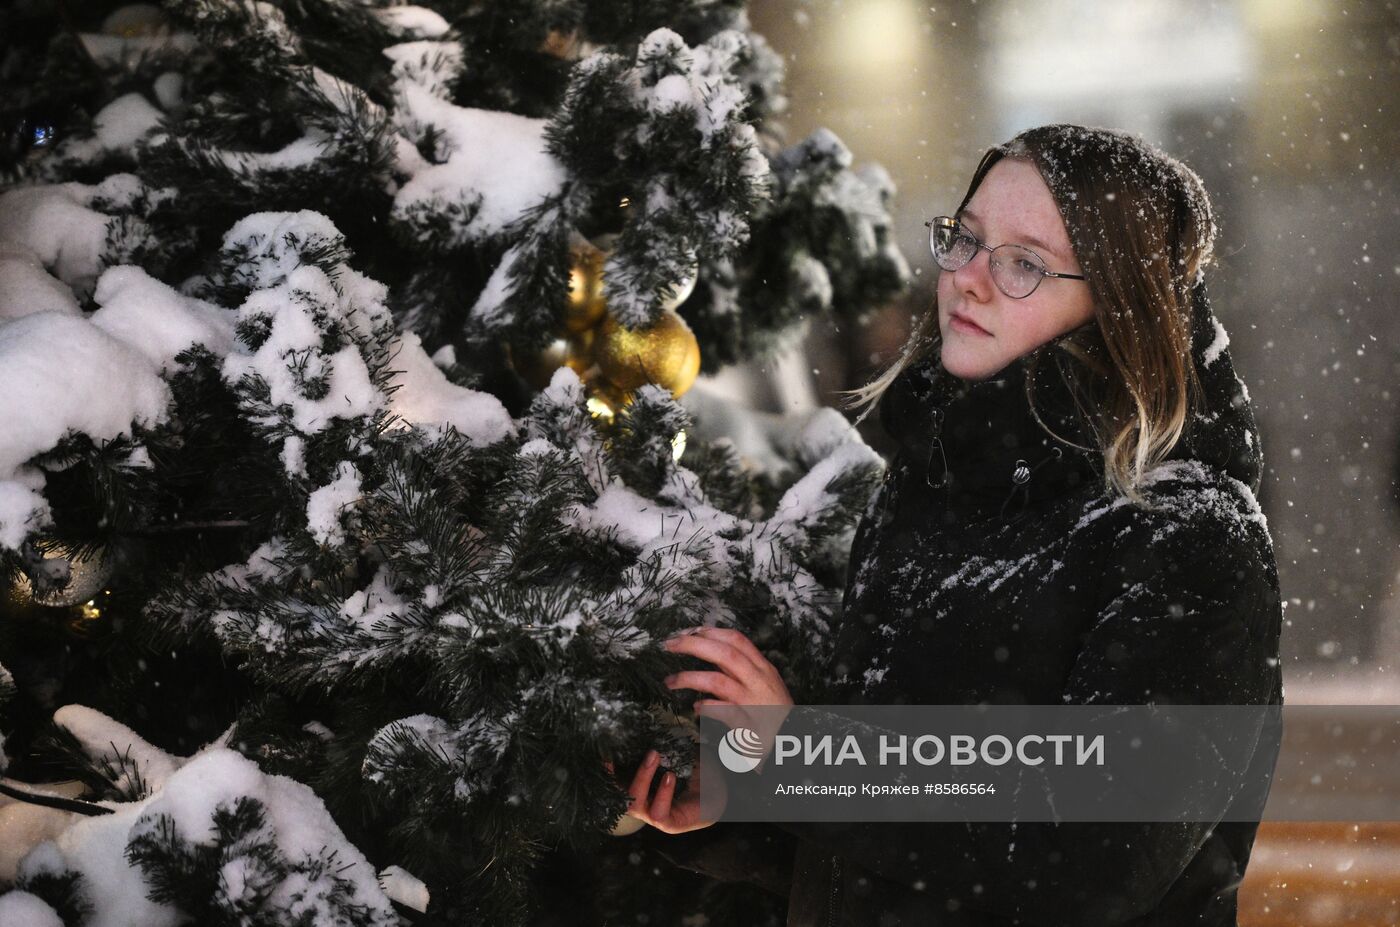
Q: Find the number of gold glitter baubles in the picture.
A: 1